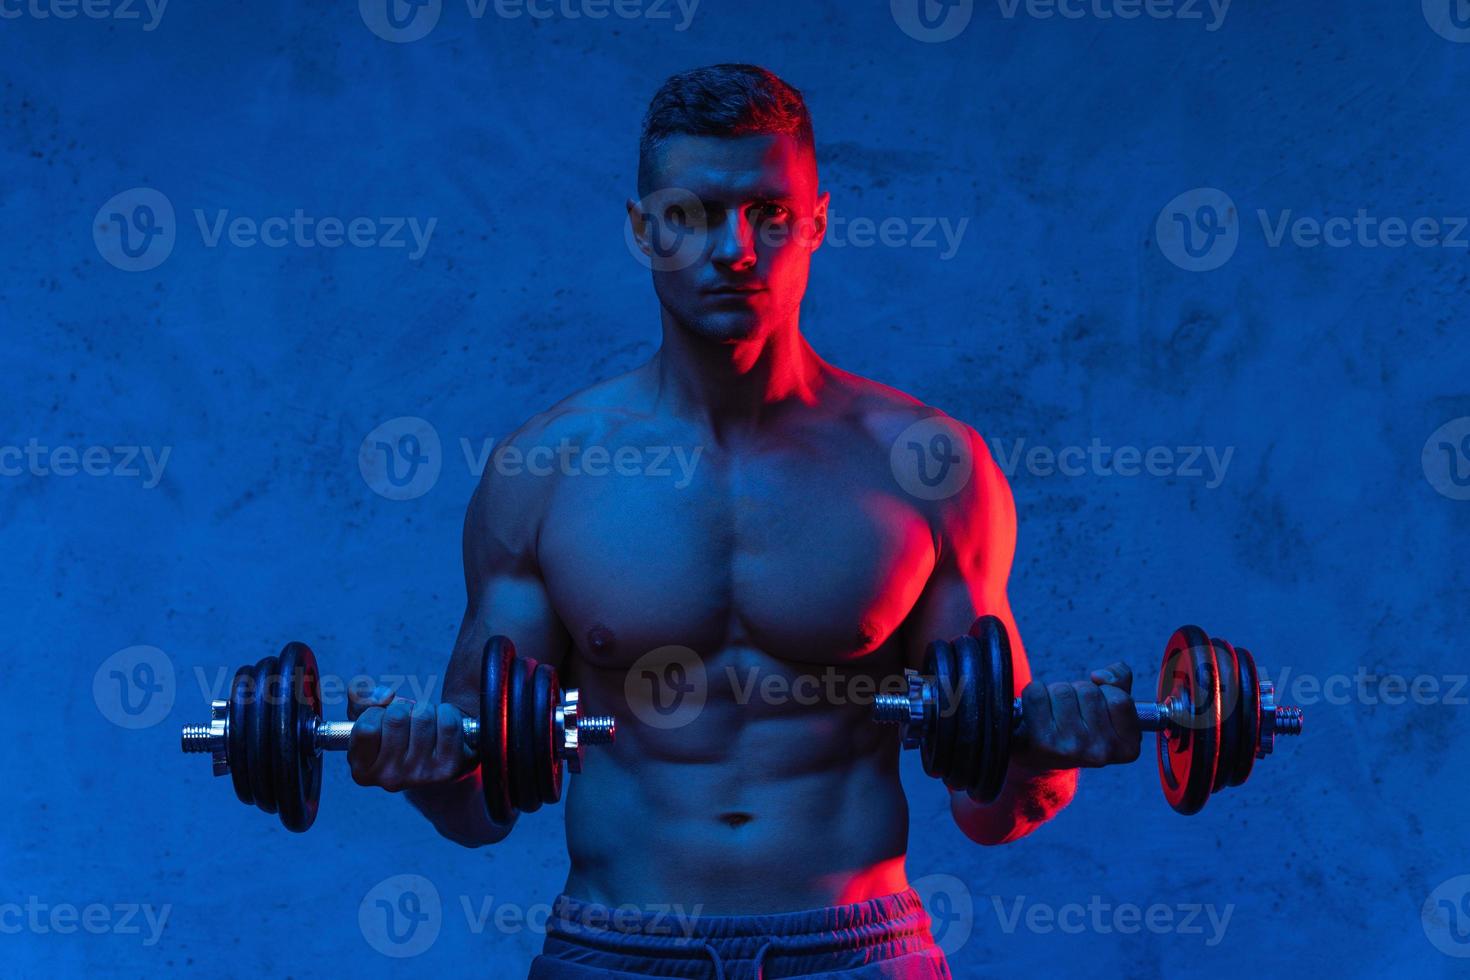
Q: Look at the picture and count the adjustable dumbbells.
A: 2